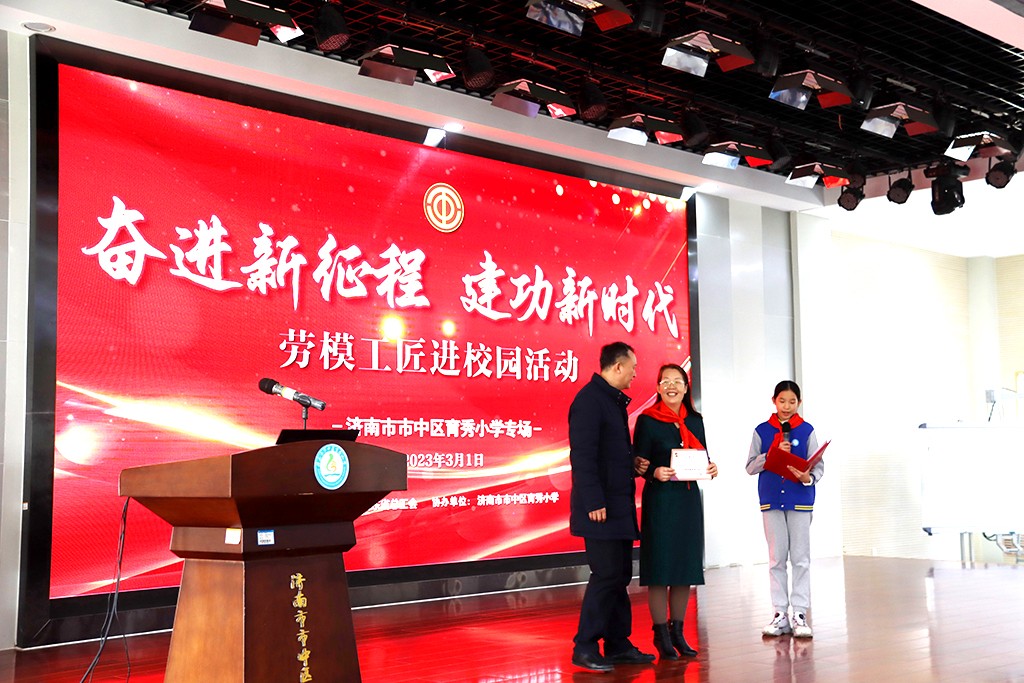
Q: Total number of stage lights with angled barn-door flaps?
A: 11